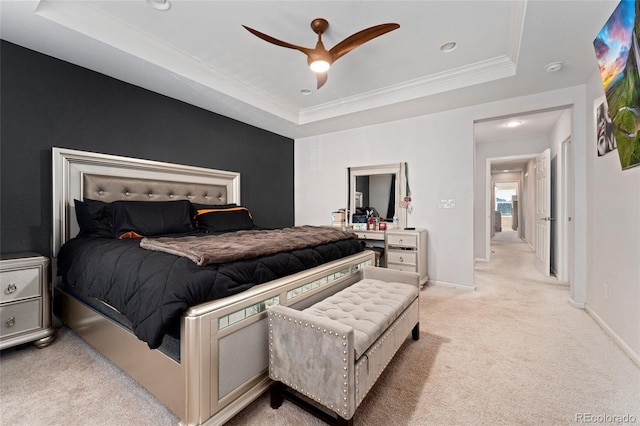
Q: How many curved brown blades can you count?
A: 3